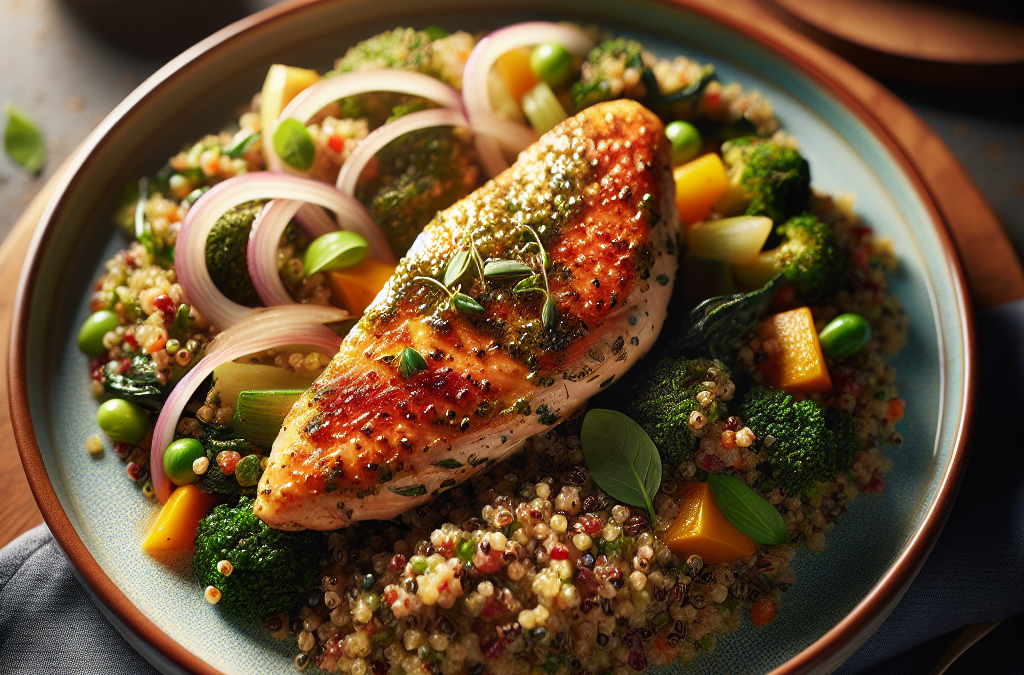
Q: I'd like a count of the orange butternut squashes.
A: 7